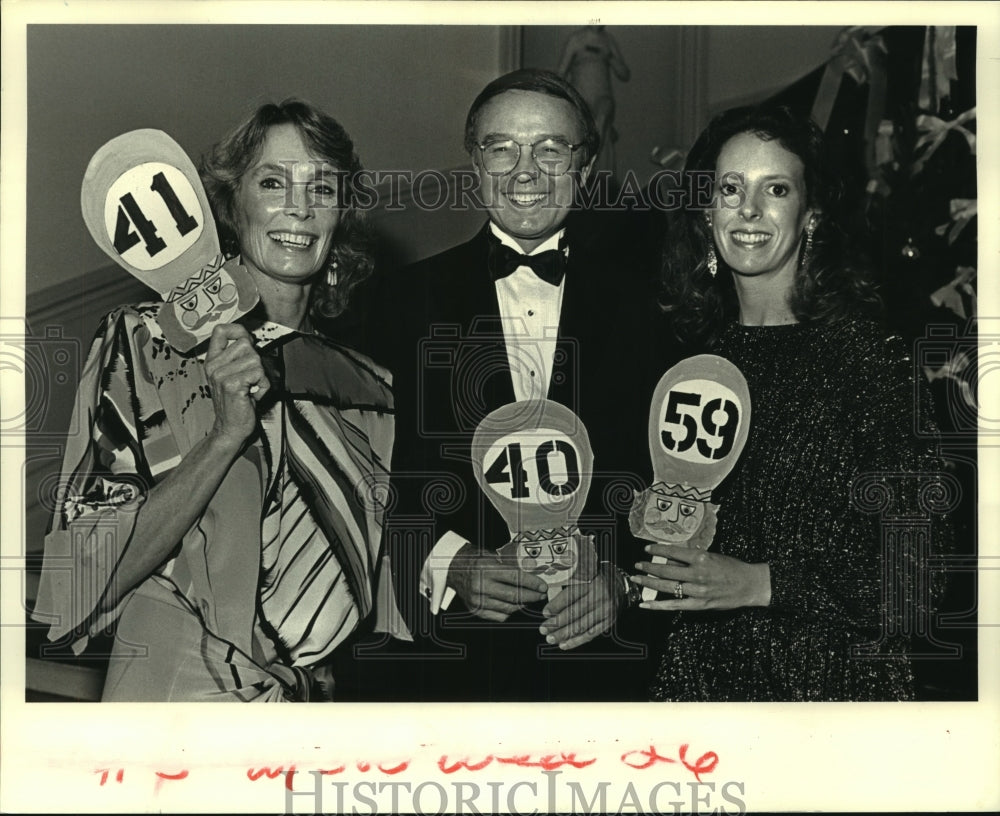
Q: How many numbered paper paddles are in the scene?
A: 3